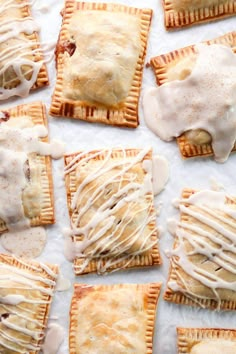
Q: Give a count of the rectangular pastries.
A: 10